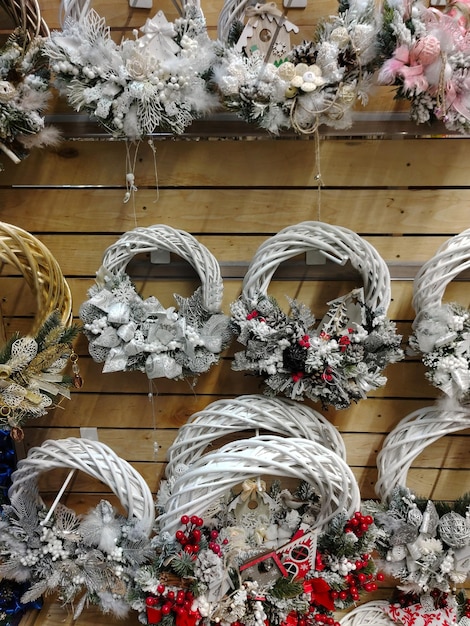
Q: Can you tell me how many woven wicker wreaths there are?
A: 13